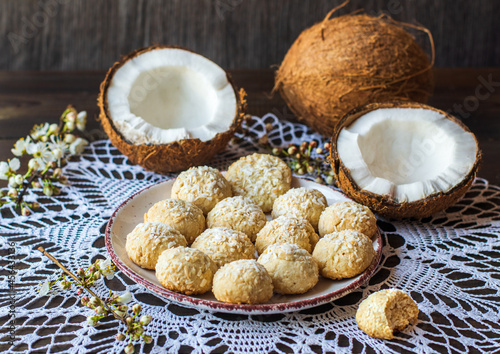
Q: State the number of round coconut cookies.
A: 14